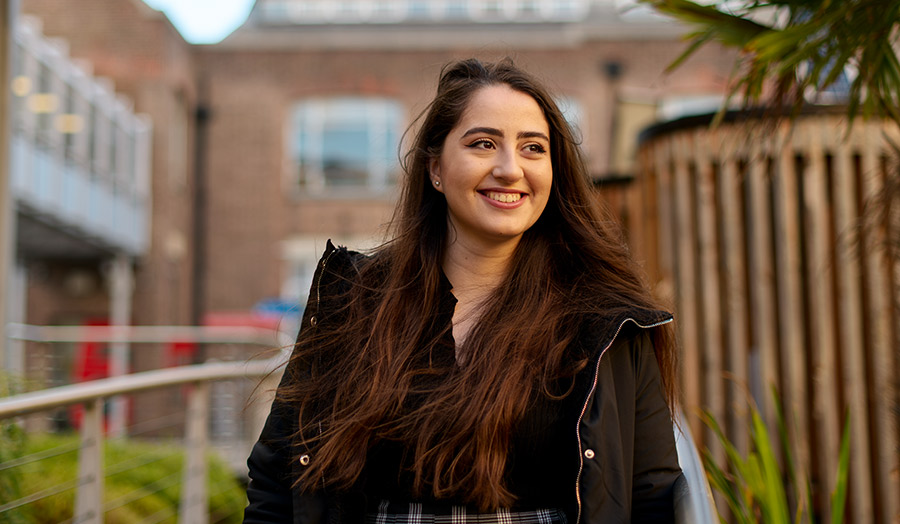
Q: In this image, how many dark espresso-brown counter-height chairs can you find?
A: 0